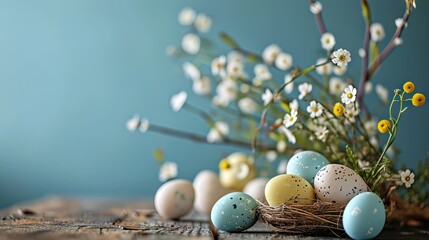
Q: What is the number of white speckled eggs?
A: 1